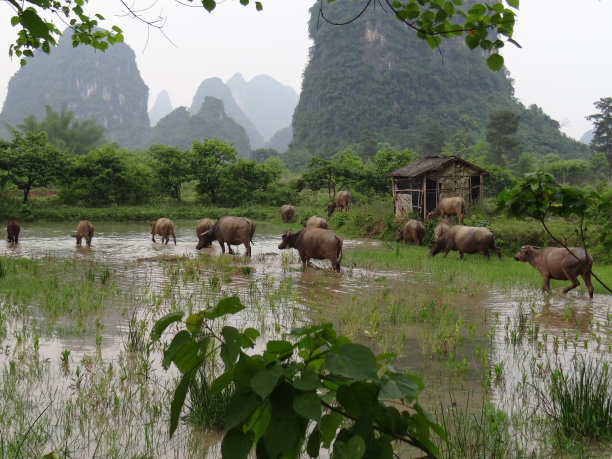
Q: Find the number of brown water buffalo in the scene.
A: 14